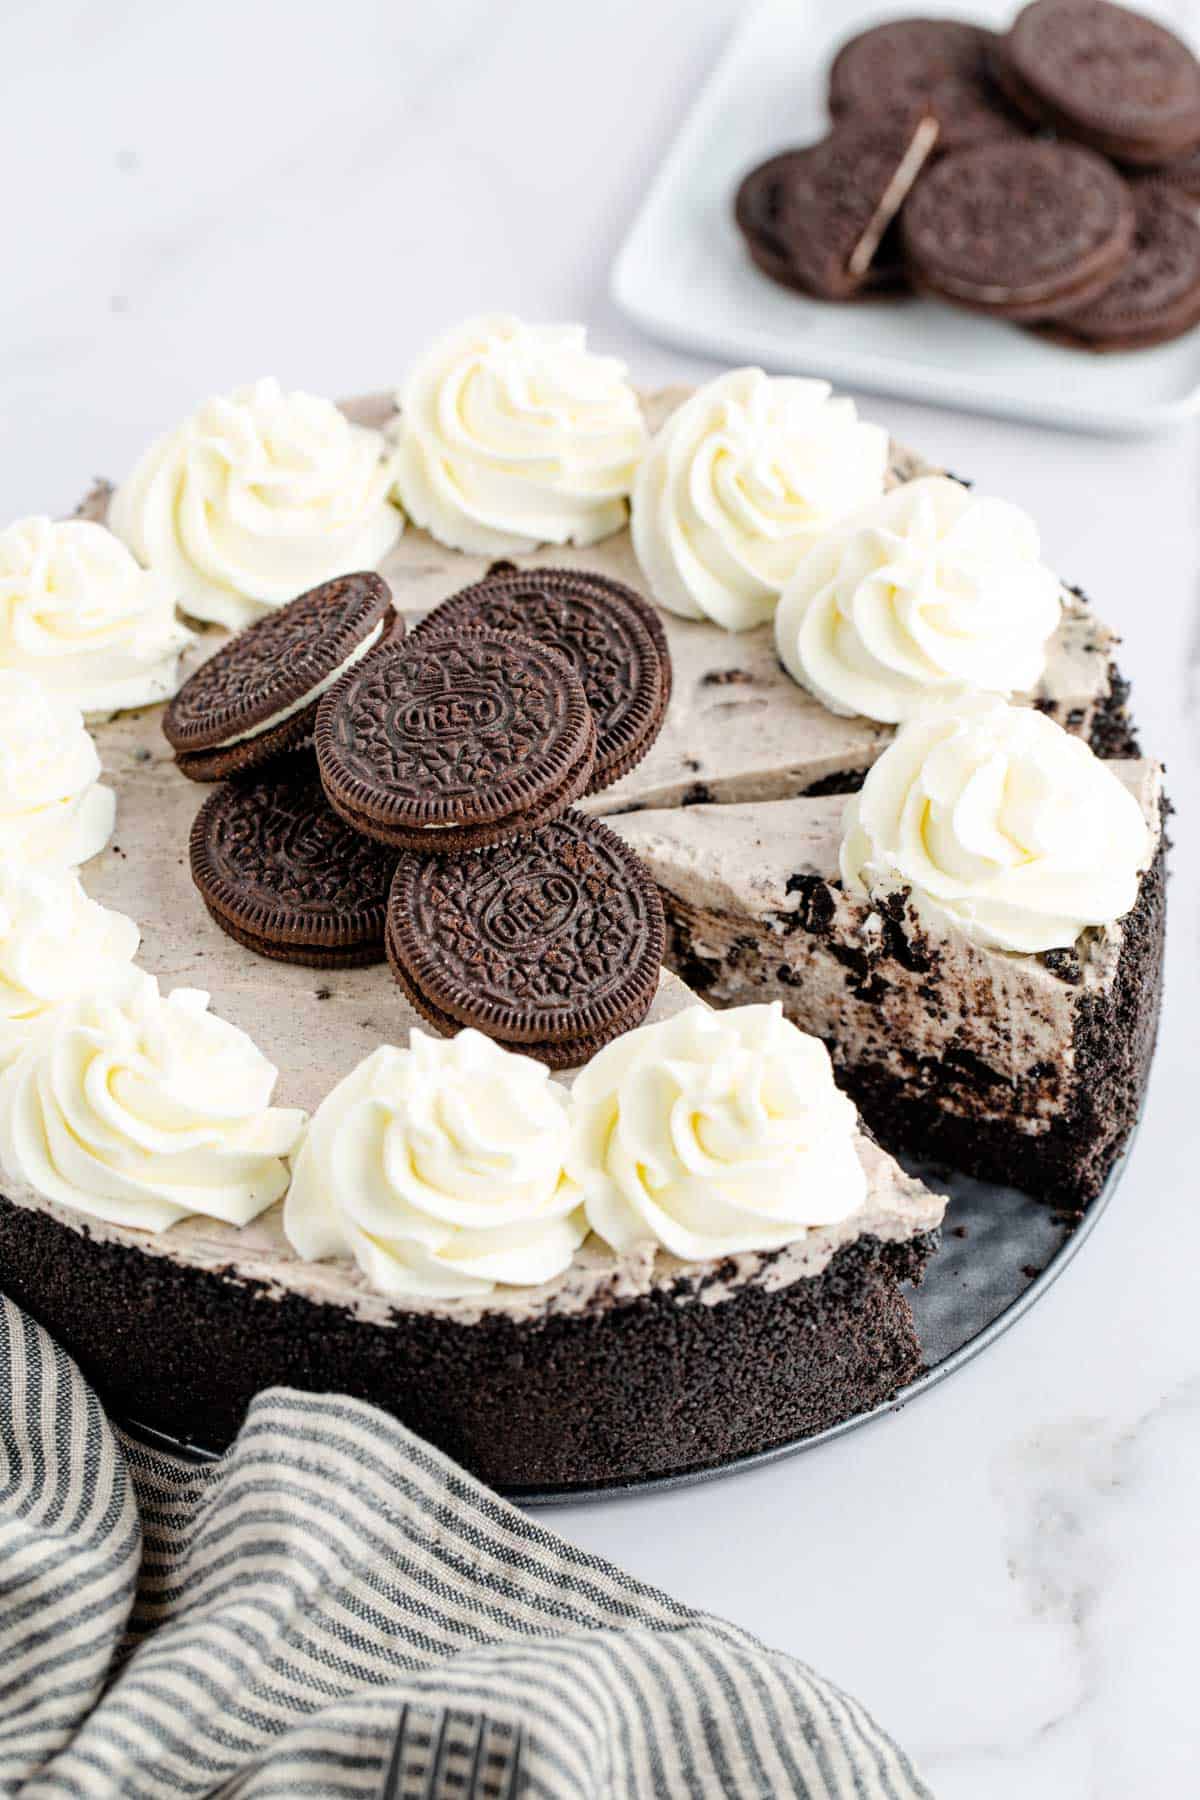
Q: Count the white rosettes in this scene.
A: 11